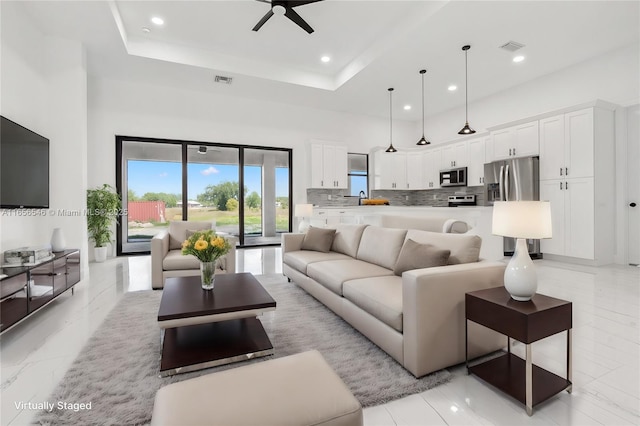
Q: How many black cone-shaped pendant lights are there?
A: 3